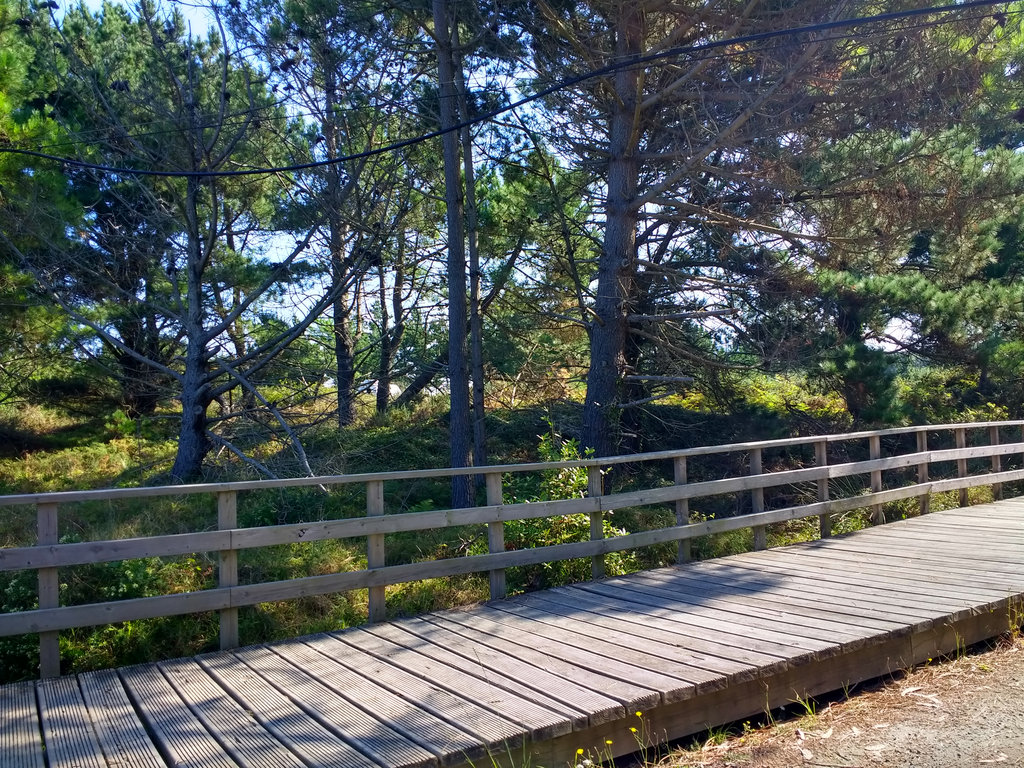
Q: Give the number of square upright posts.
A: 12